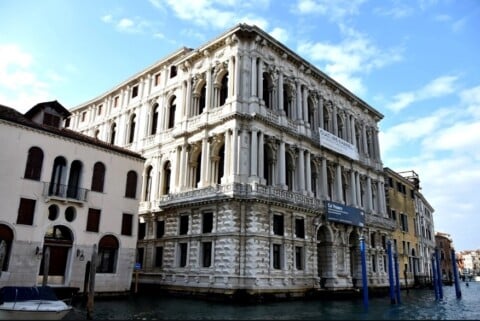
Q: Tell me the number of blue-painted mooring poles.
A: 6